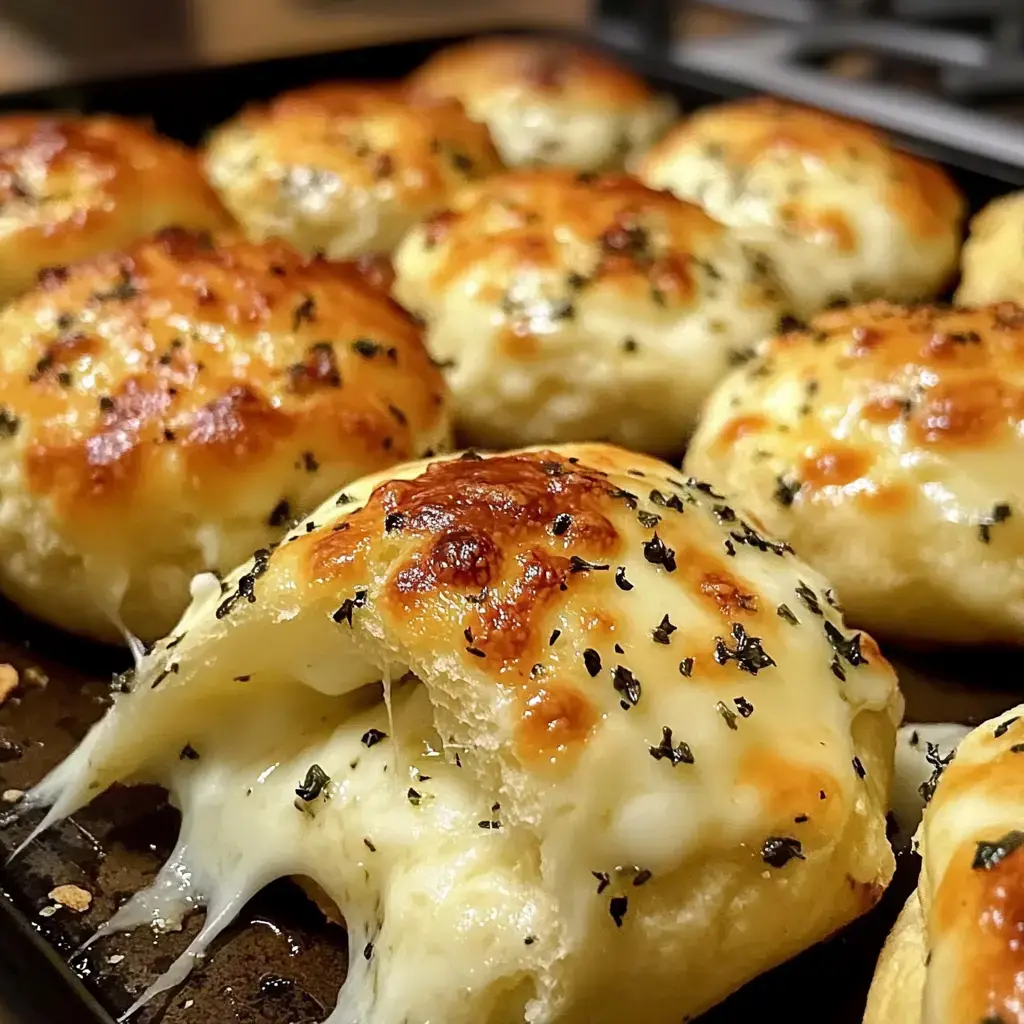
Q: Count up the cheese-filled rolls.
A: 10